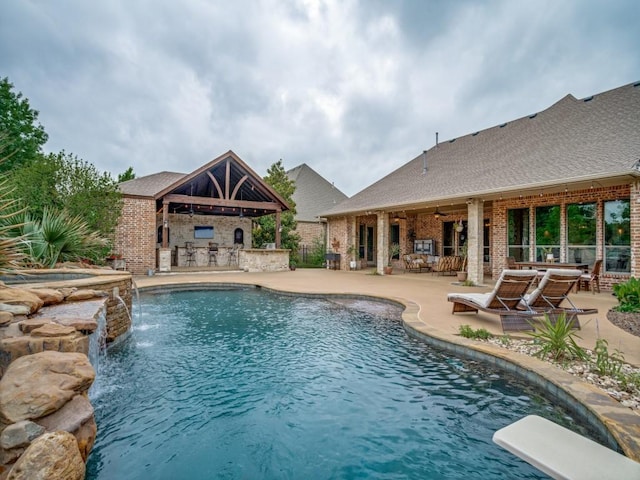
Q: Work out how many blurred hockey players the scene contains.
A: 0